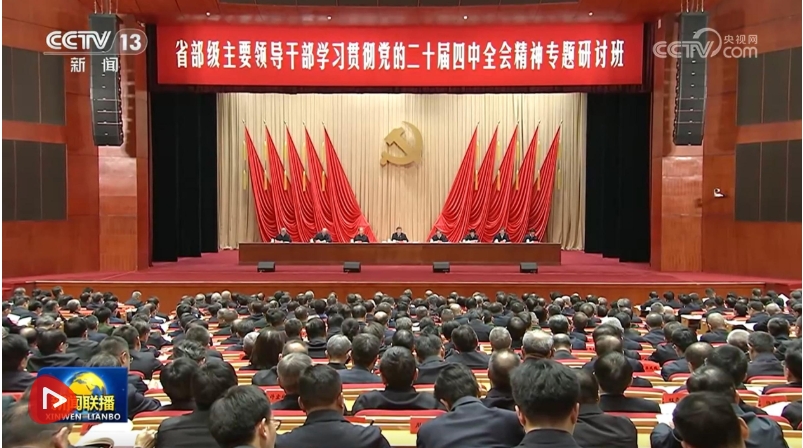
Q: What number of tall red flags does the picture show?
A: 10